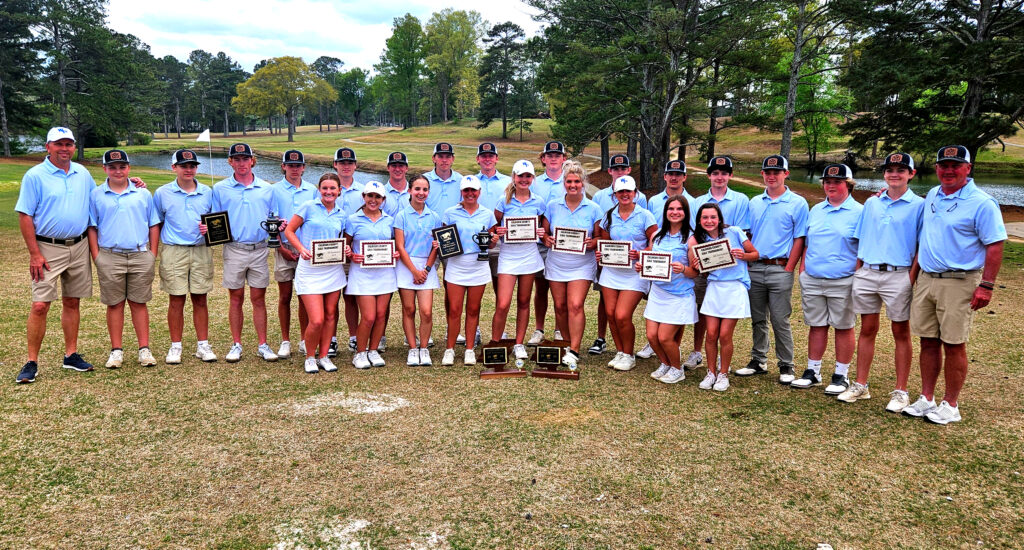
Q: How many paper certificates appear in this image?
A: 7